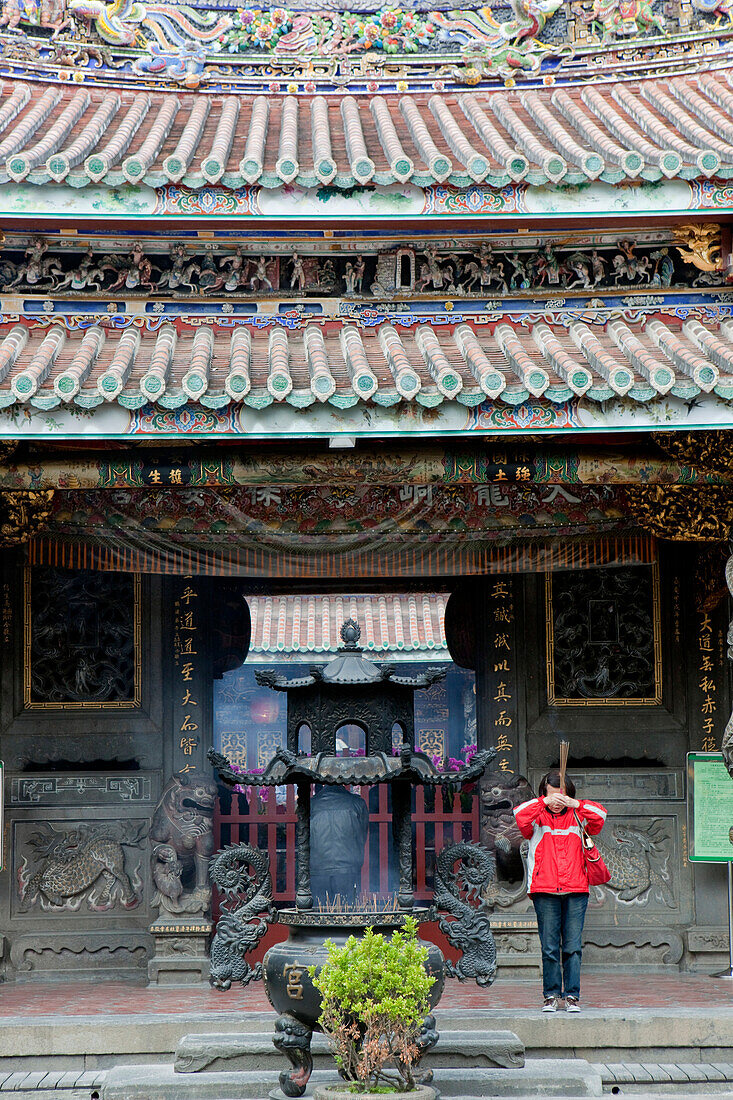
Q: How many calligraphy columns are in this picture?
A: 3